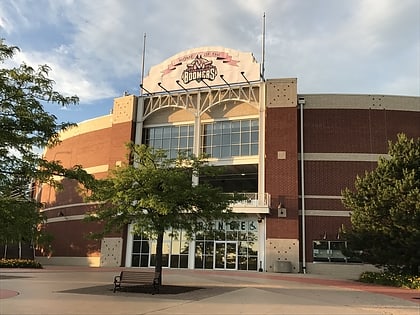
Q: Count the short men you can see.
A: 0